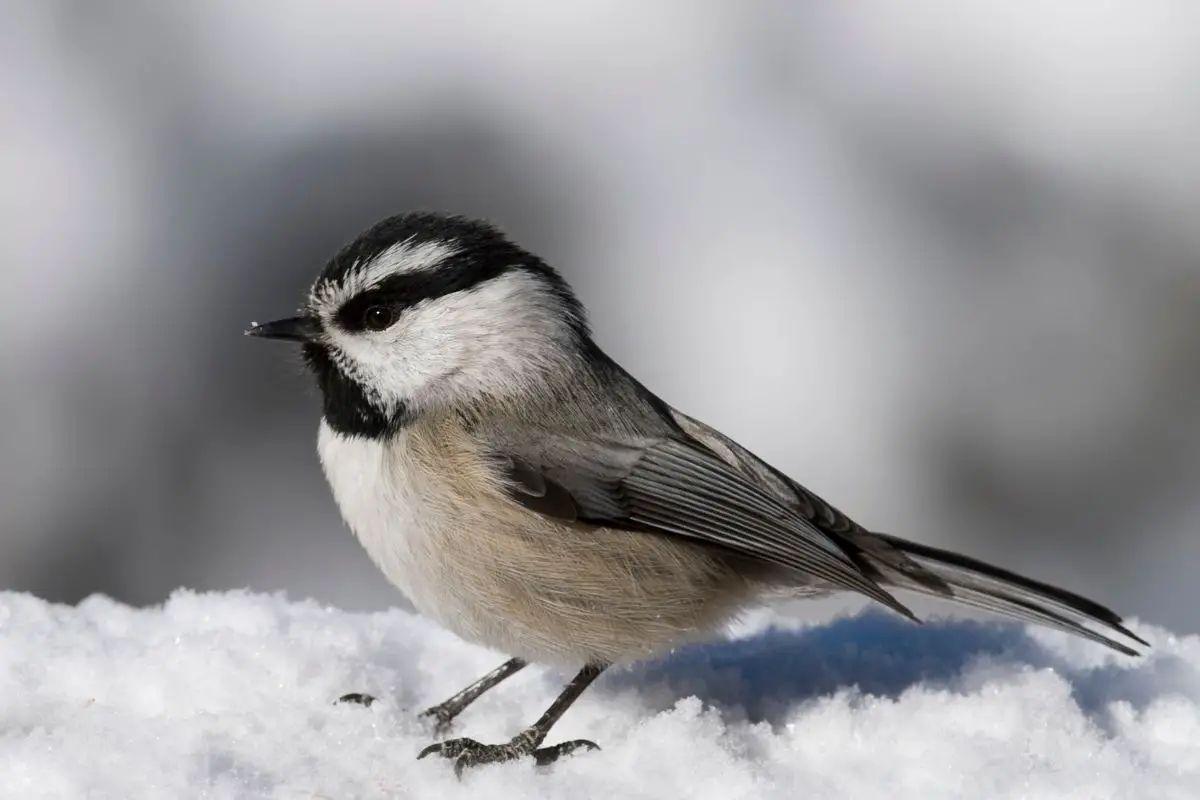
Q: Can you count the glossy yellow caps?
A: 0